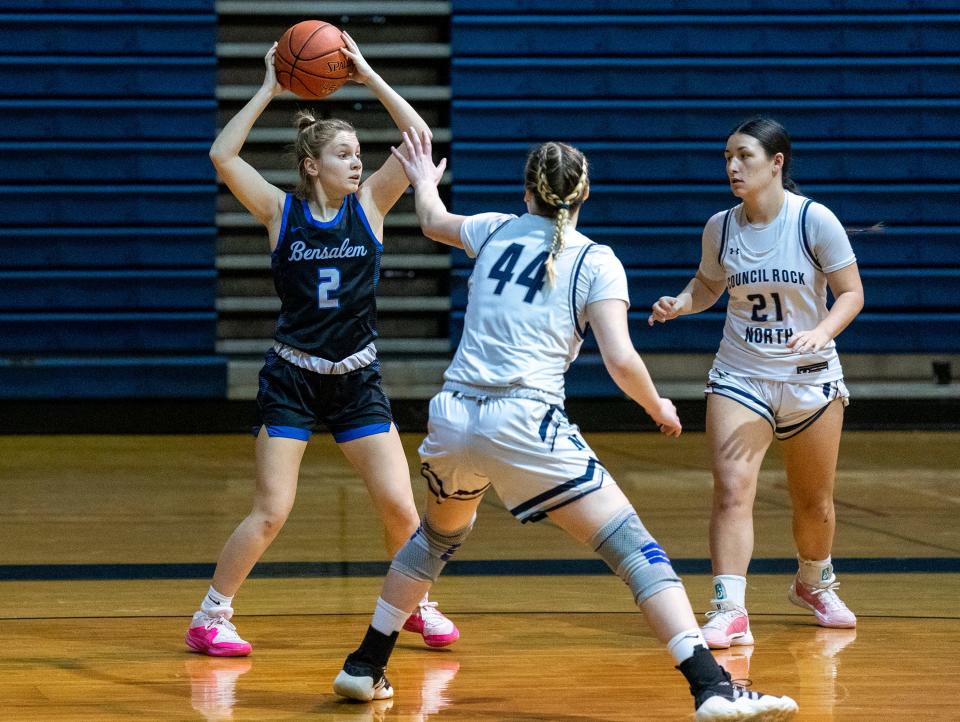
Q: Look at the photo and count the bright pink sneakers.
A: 2